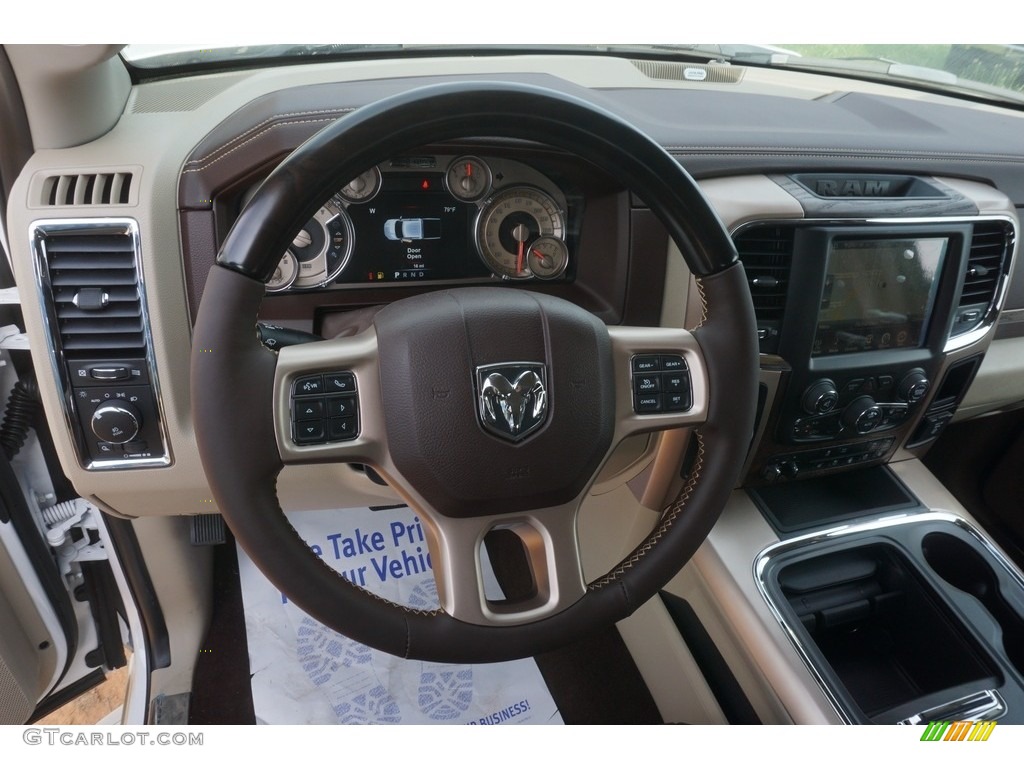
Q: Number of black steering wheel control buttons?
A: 12